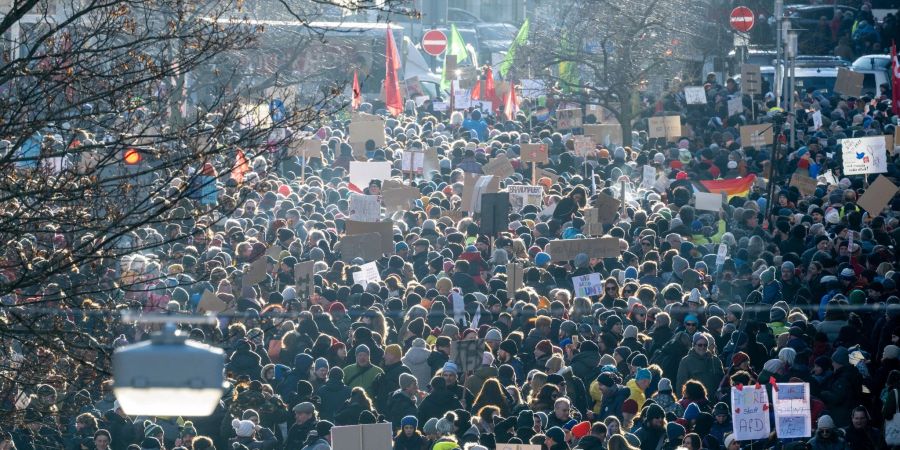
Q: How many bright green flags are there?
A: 3